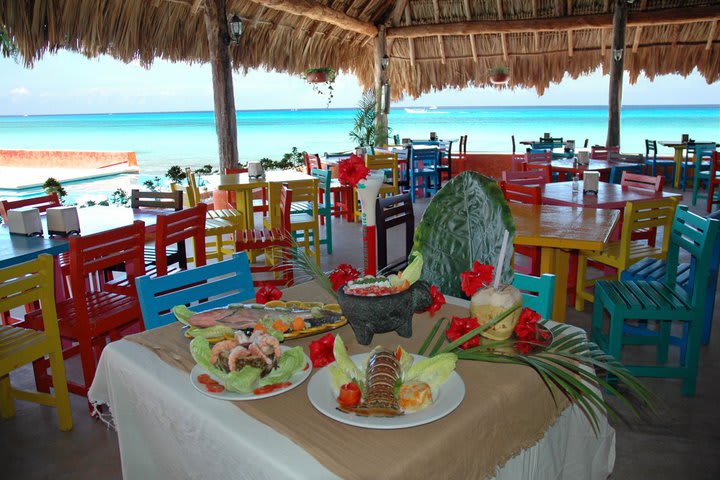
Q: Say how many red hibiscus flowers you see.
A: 8